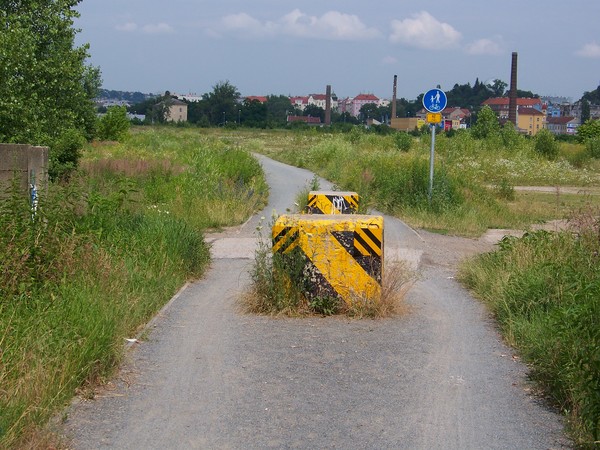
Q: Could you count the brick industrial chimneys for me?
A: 3